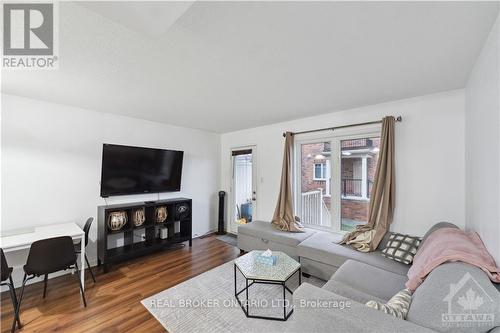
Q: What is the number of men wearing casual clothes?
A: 0